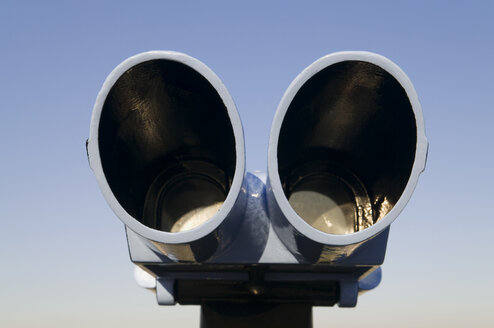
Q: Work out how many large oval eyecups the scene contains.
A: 2